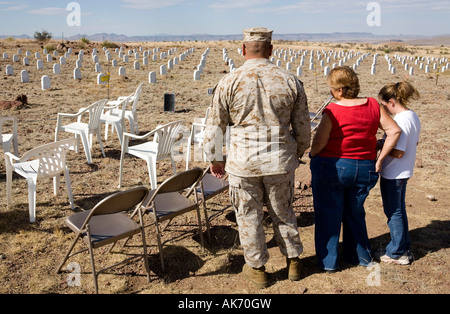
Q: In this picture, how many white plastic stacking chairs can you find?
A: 7